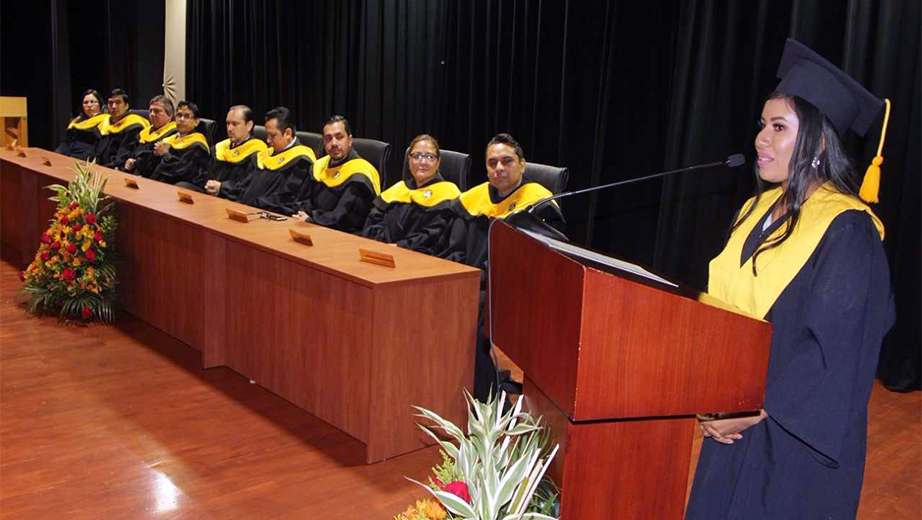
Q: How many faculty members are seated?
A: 9